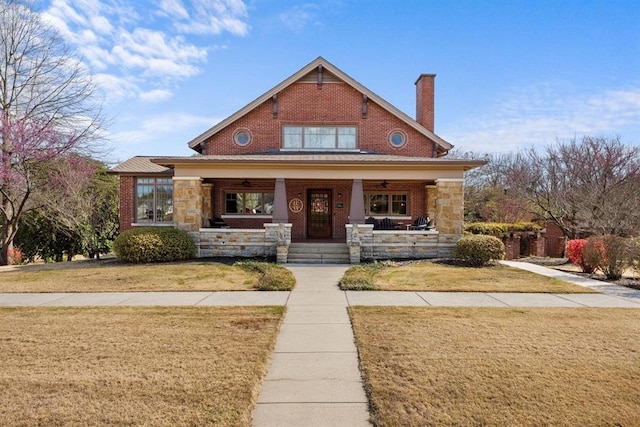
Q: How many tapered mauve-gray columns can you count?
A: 2